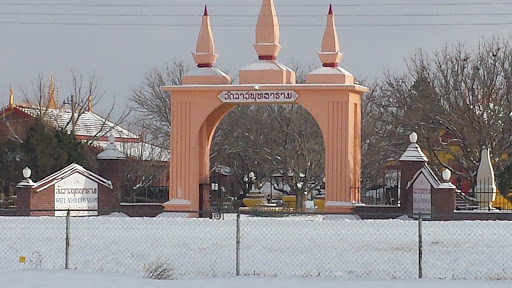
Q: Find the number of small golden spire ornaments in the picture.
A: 3